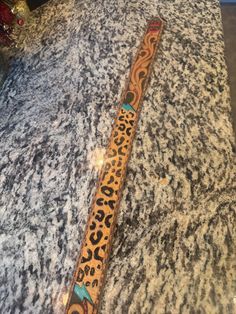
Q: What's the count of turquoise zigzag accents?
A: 2